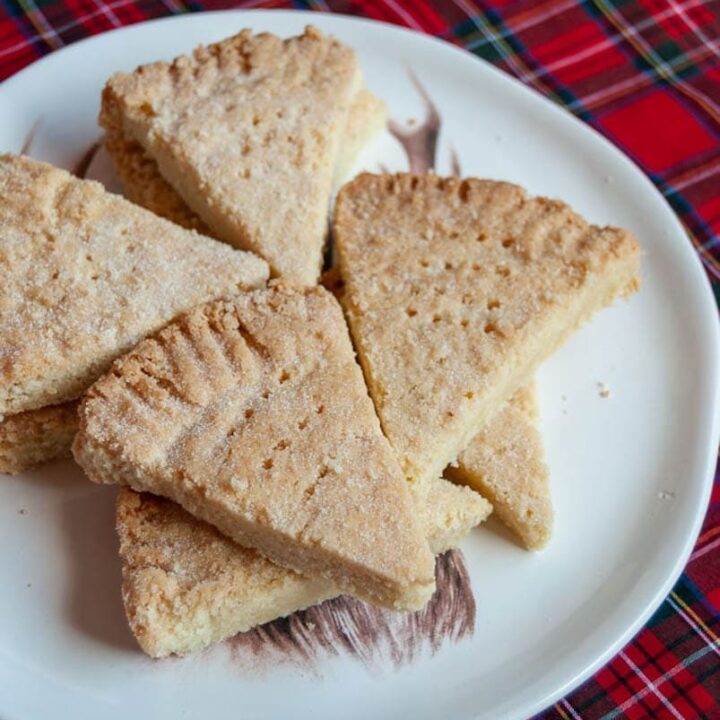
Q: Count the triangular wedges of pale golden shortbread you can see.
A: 8